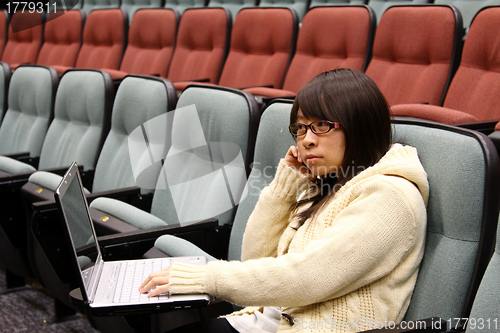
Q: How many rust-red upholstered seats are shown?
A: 10